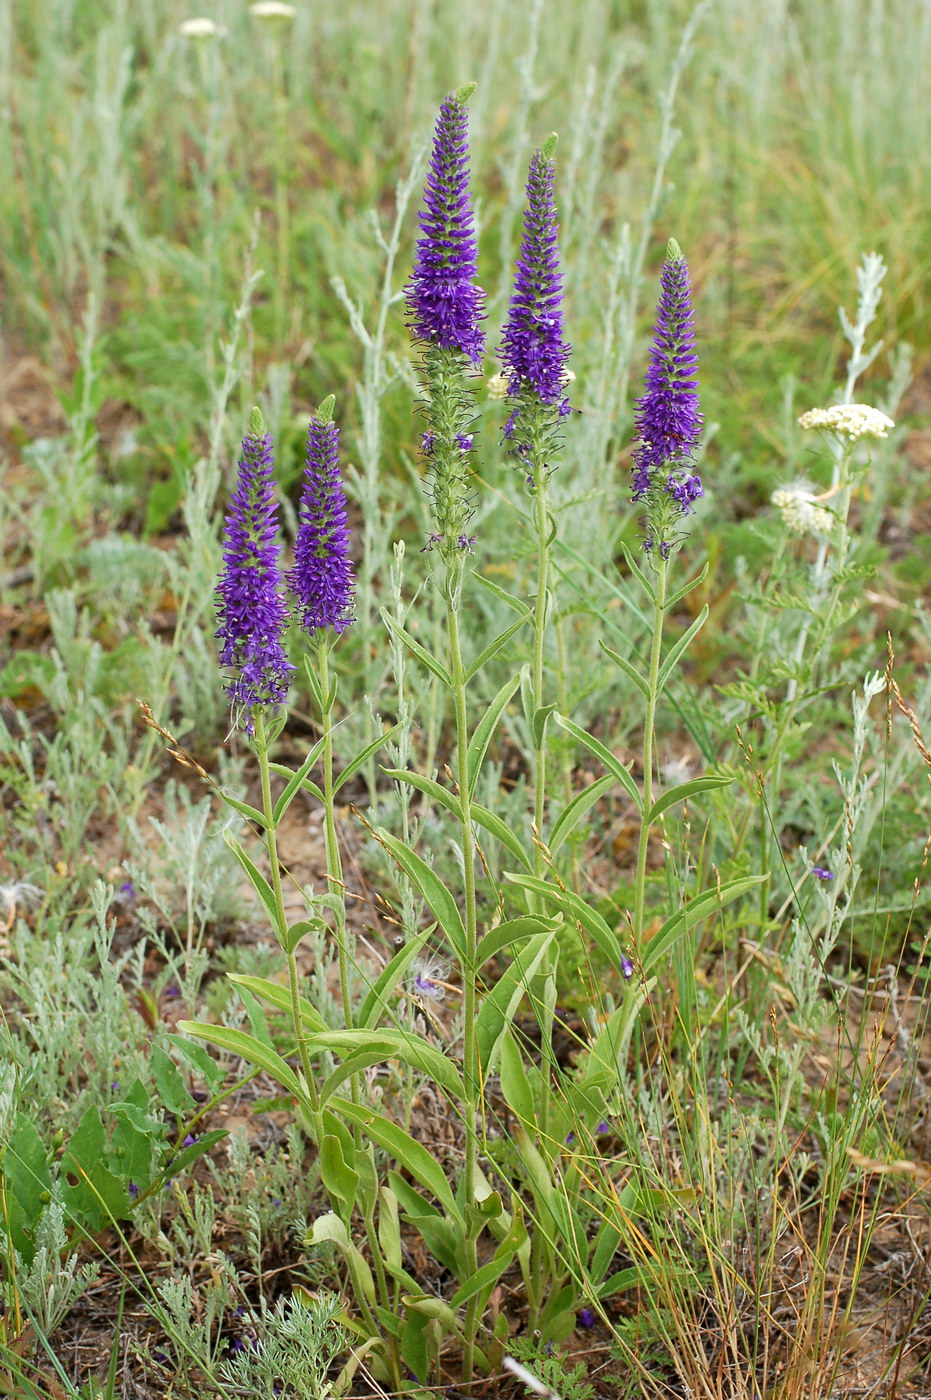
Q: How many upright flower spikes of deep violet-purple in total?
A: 5